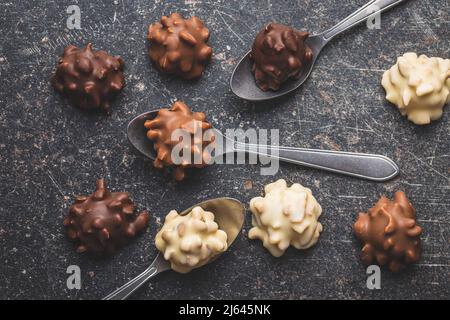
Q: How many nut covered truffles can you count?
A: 9